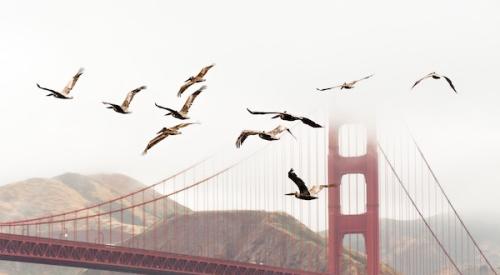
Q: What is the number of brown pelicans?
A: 10